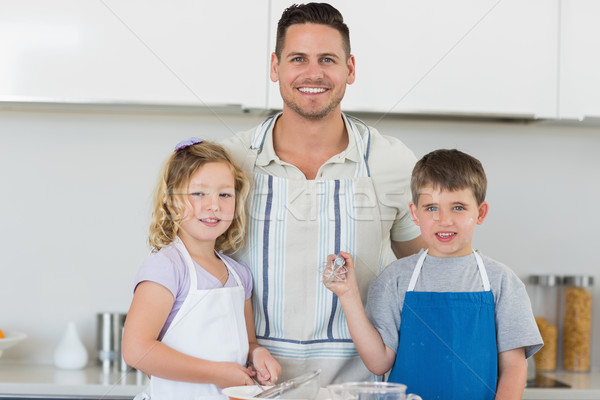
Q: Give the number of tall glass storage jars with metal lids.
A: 2